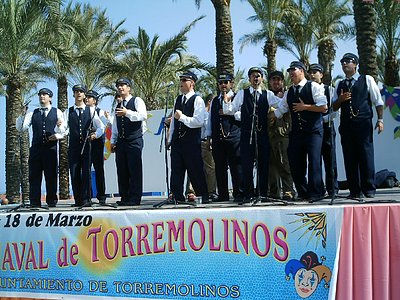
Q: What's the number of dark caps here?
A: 11